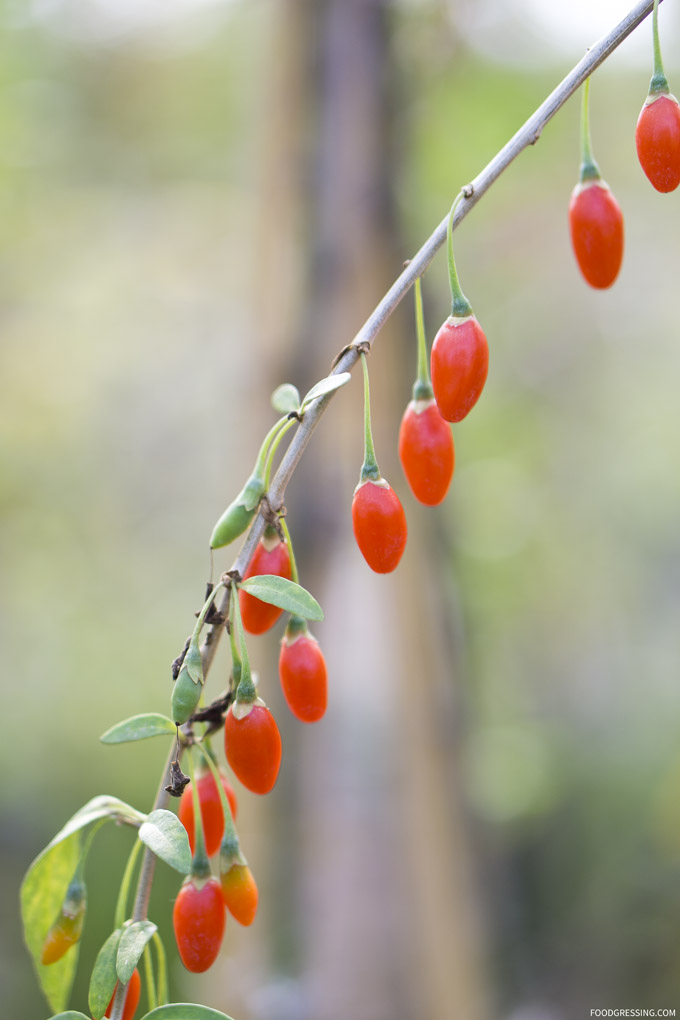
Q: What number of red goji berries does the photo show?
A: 11